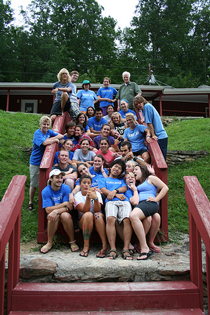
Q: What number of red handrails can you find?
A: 4